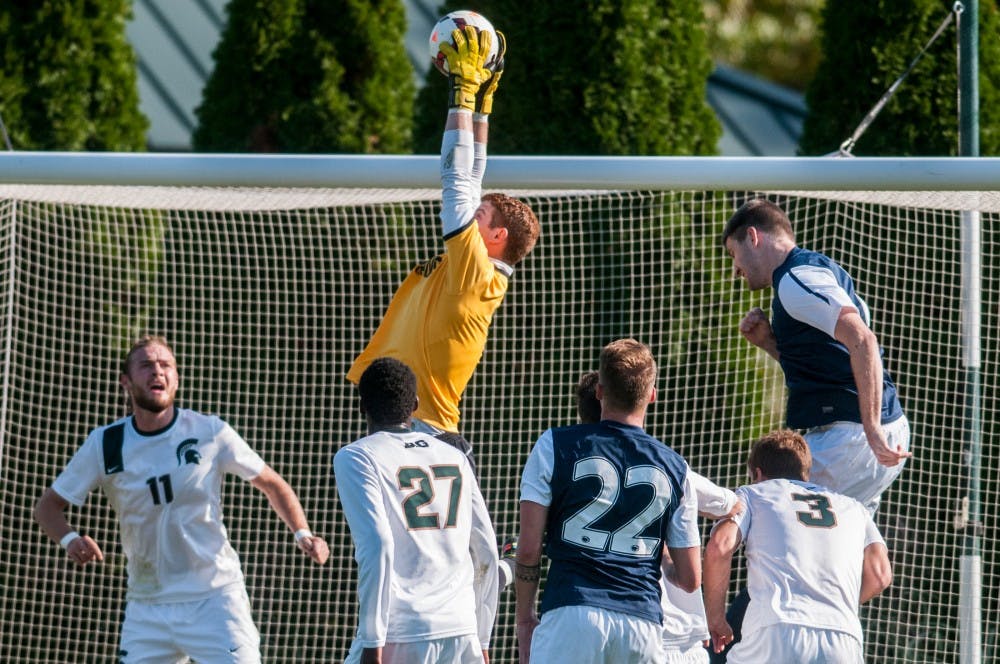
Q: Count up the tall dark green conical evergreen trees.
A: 4